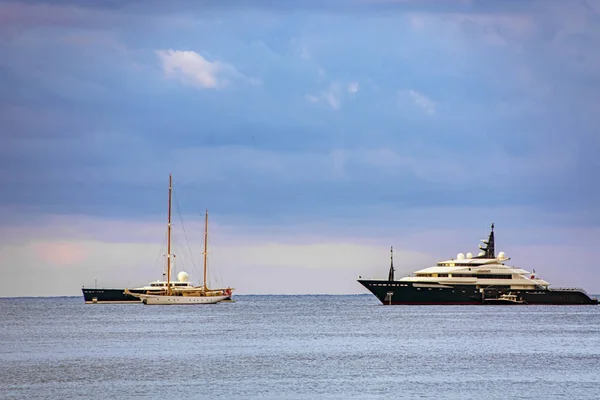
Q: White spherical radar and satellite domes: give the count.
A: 5